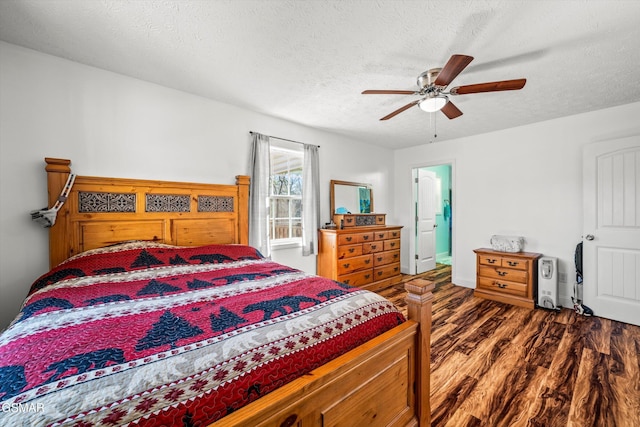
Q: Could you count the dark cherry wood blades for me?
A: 5